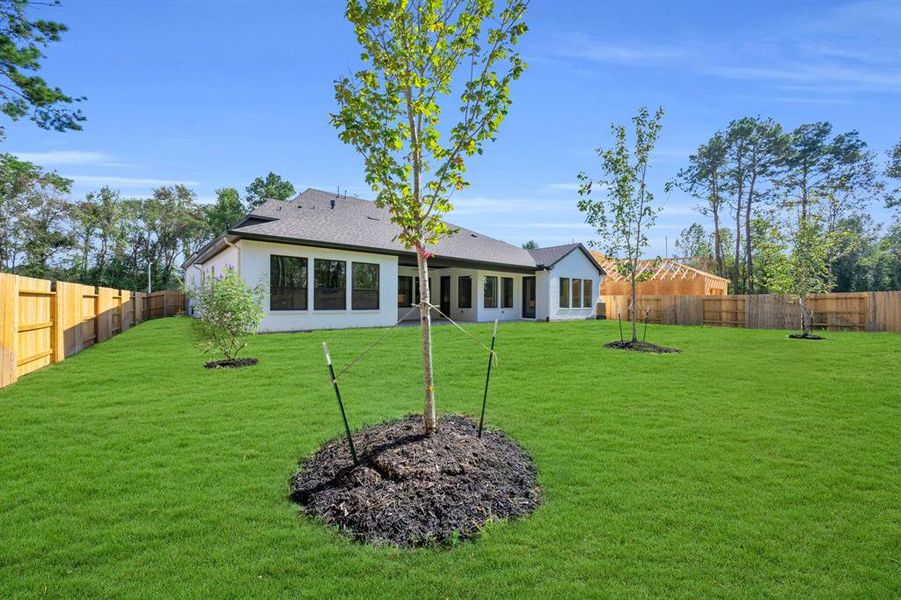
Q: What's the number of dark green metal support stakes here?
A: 4